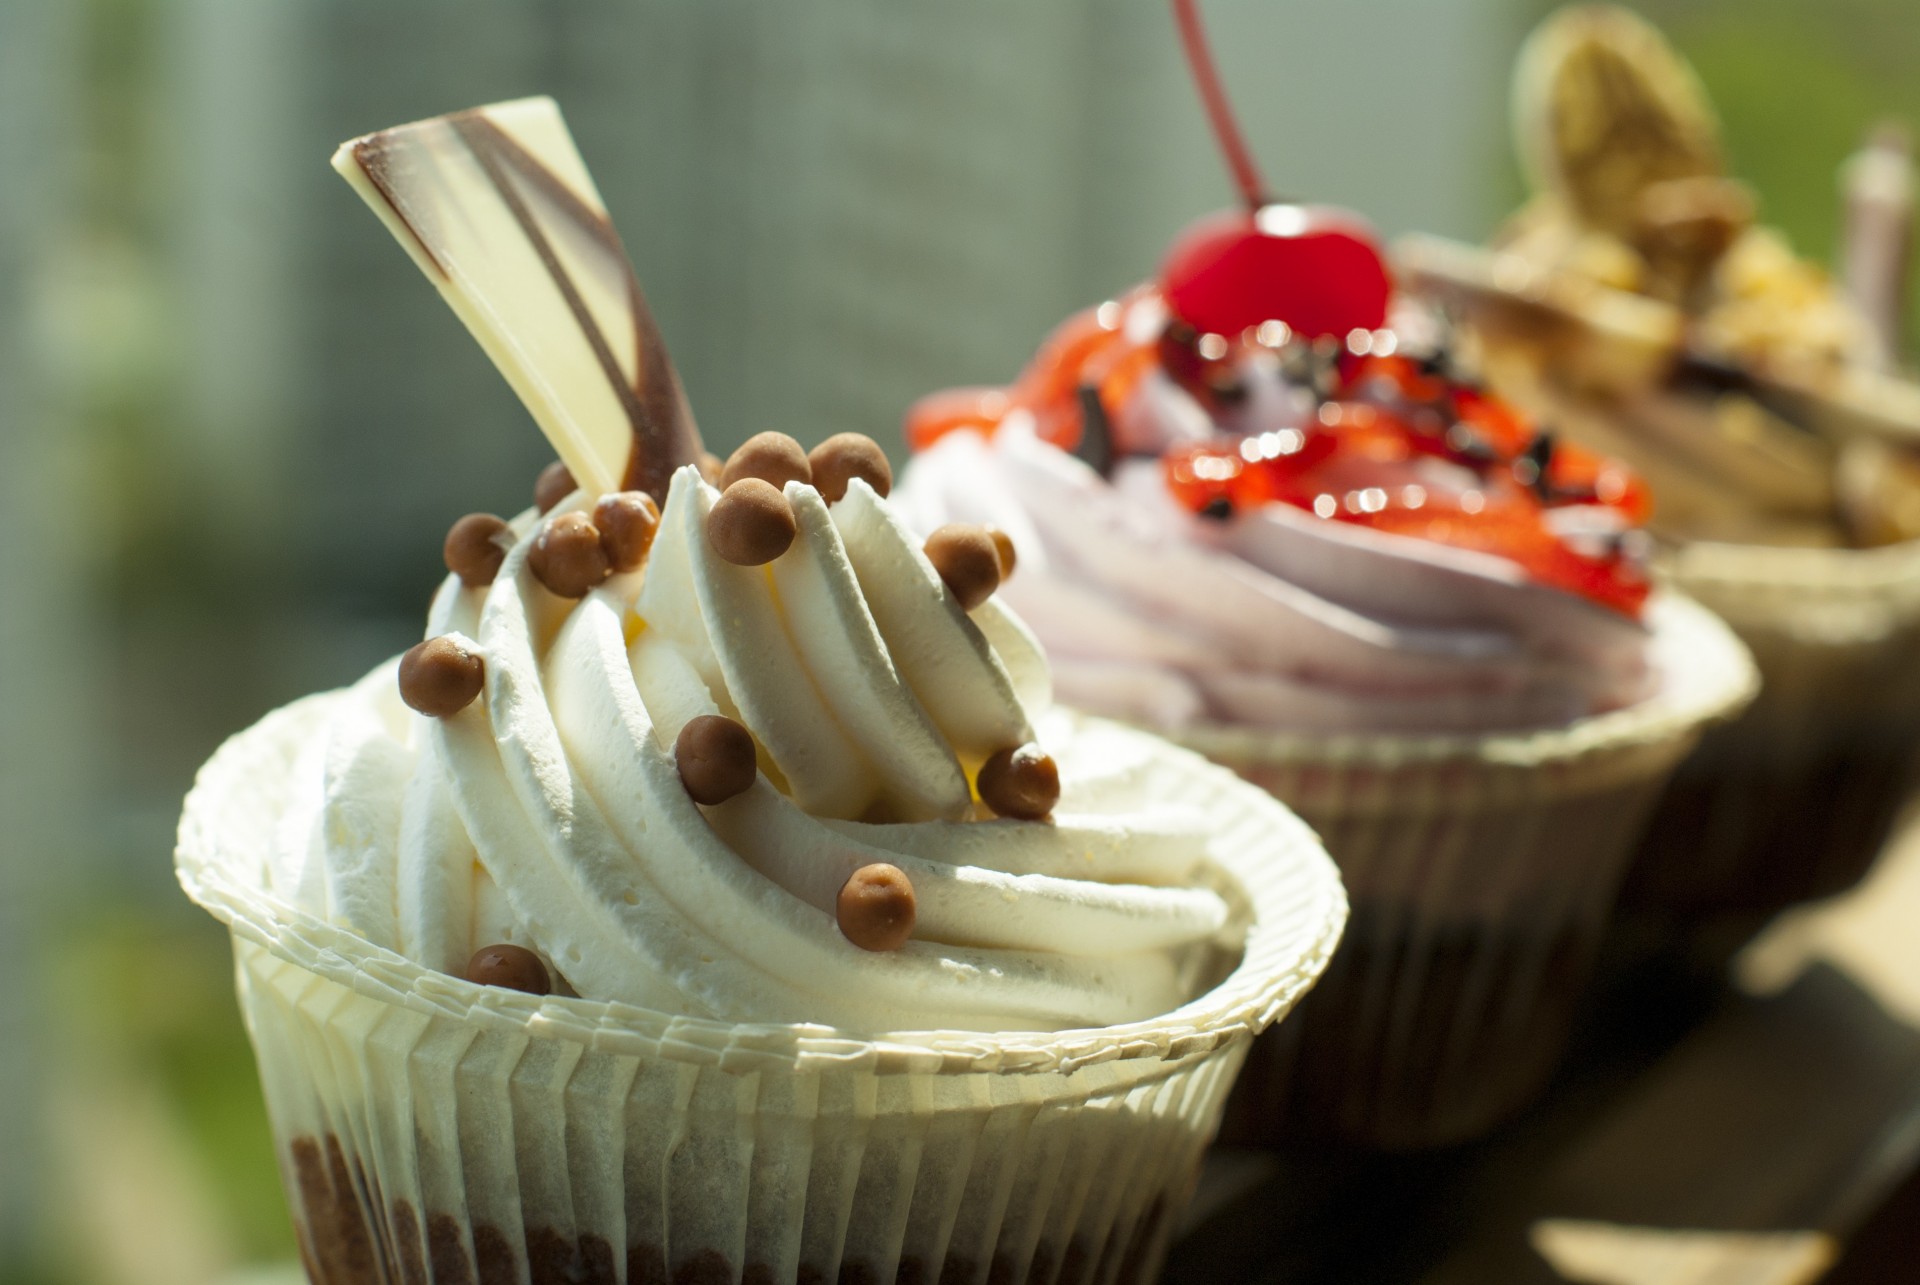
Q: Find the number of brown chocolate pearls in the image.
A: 15